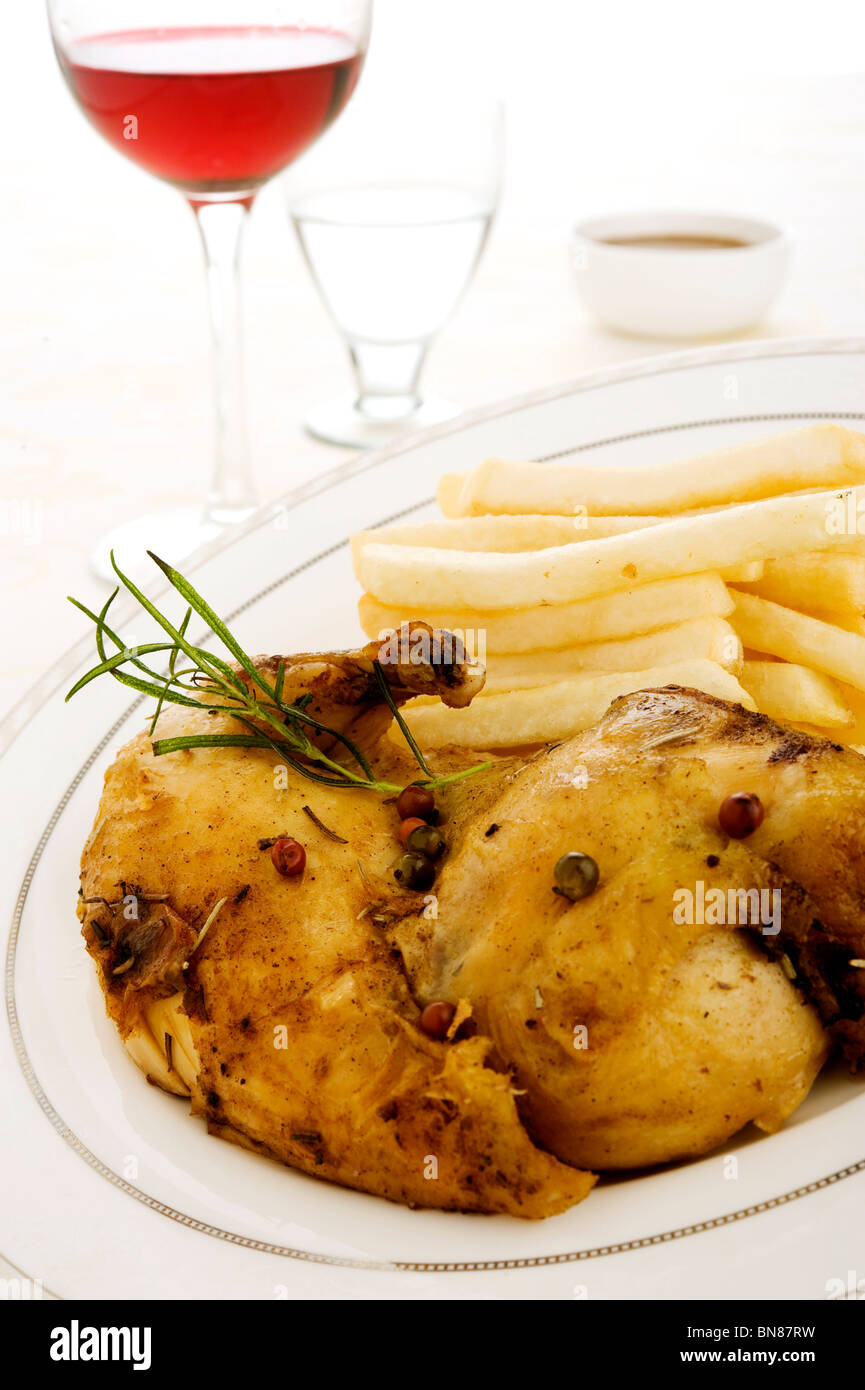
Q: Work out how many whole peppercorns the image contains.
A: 8